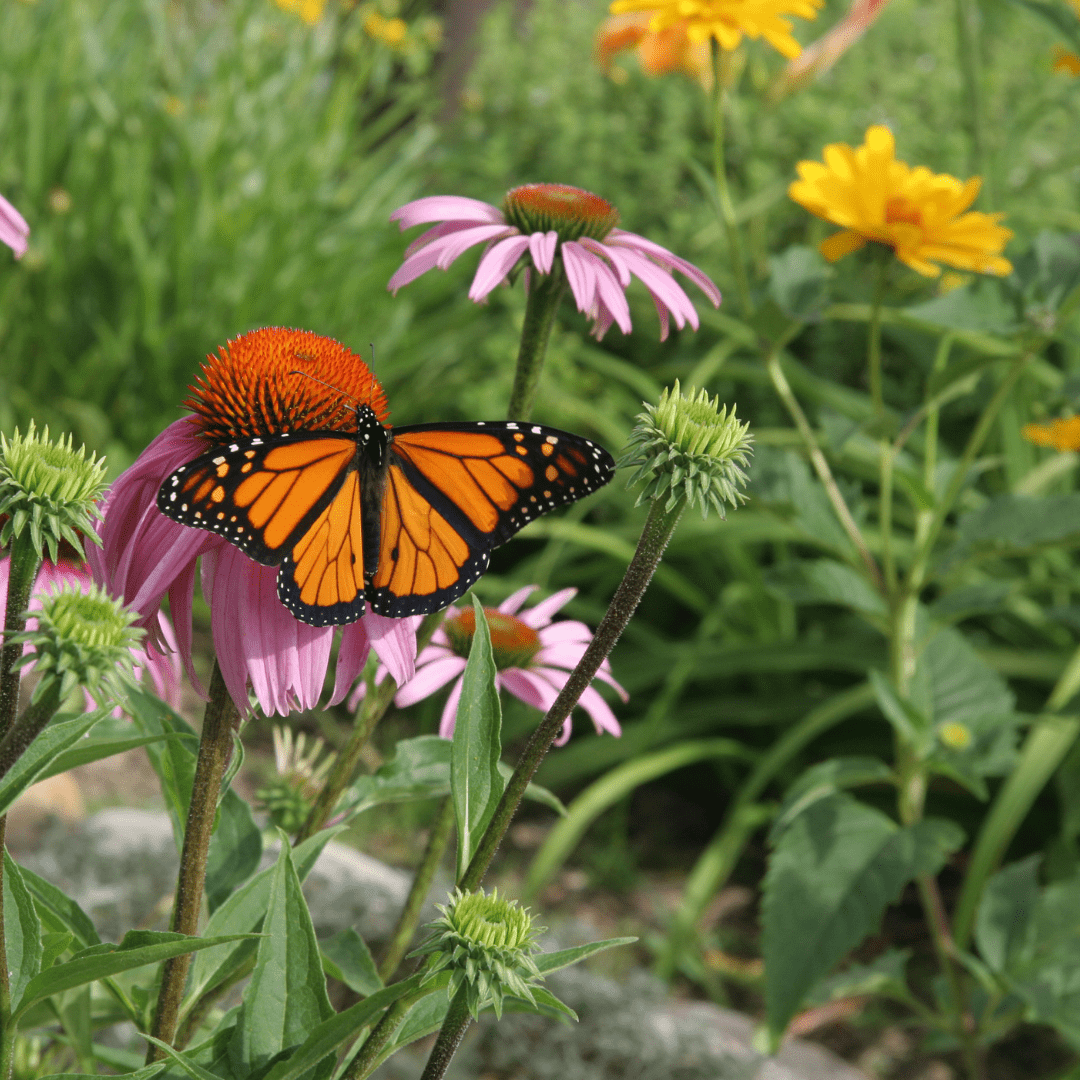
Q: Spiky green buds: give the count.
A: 4